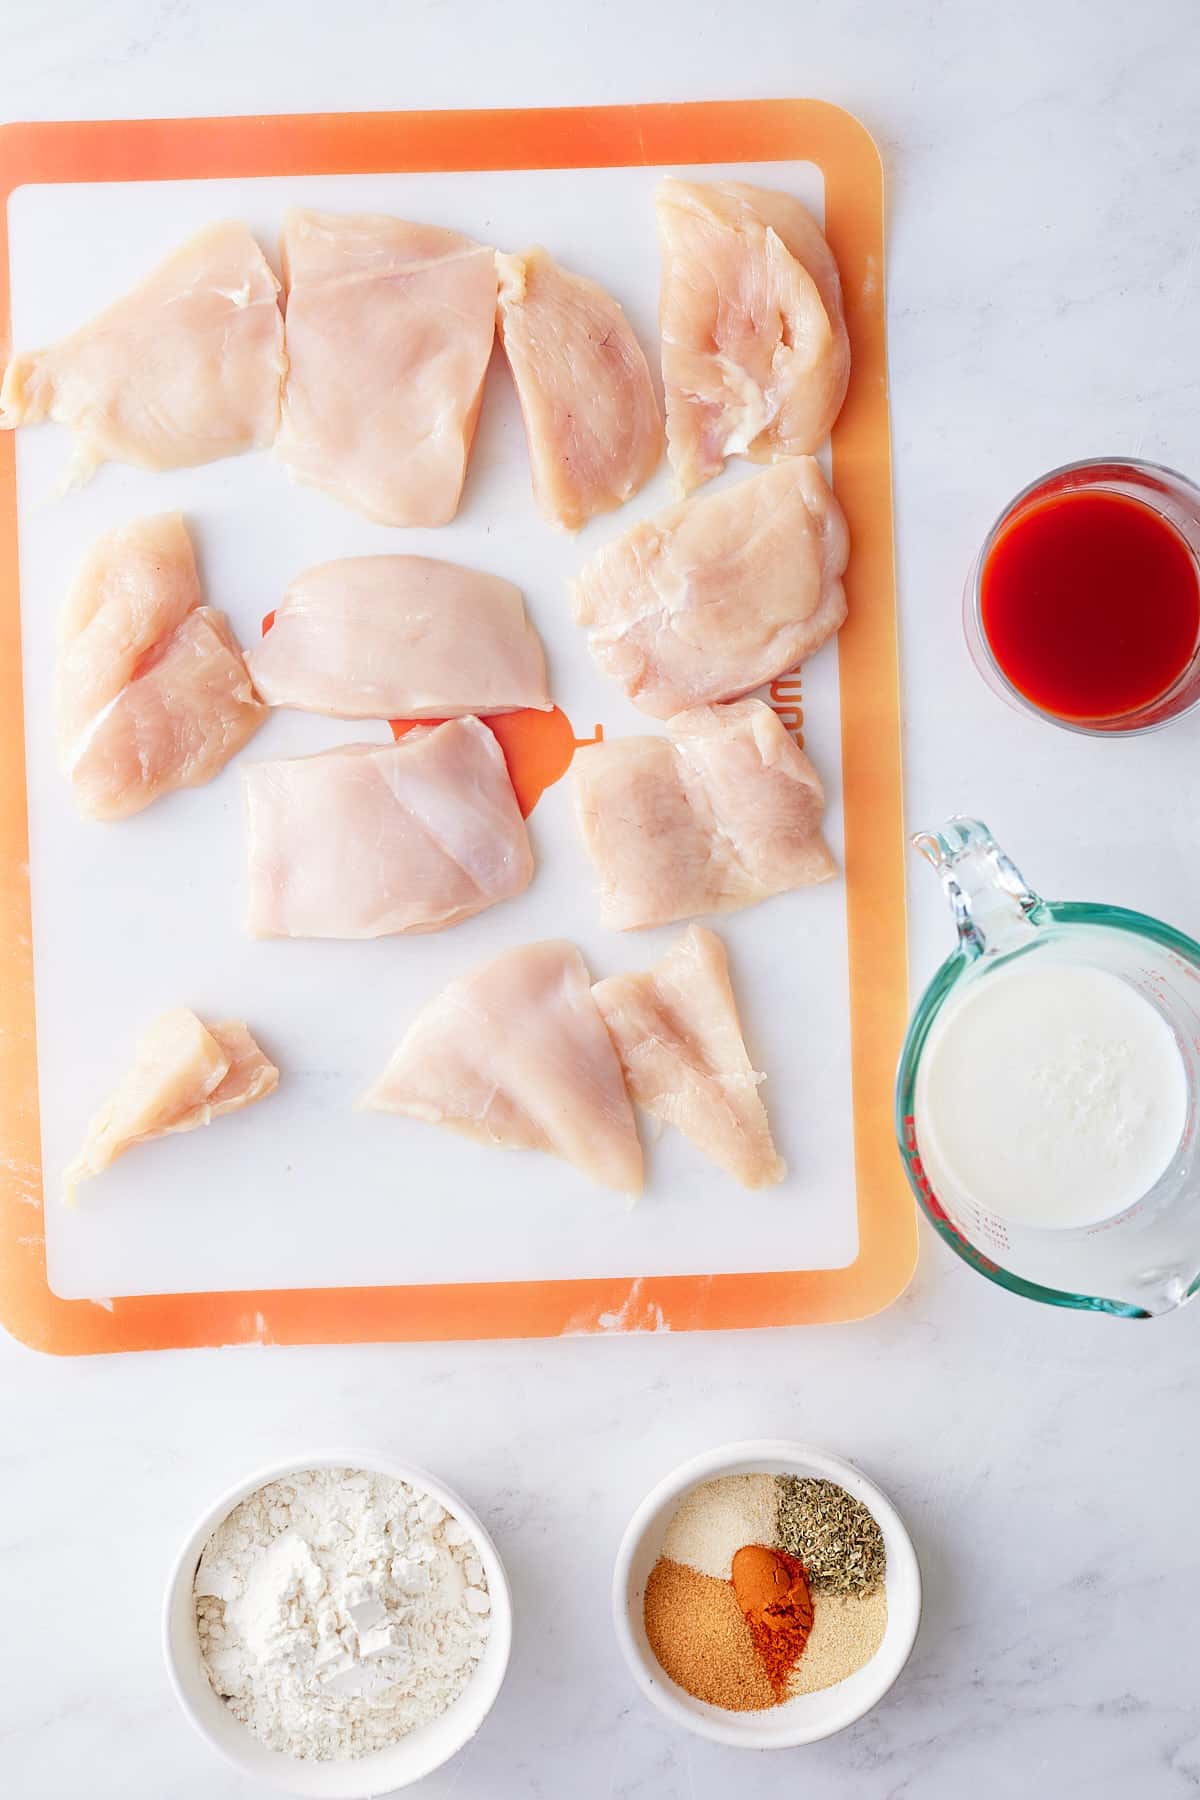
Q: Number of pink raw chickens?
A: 12